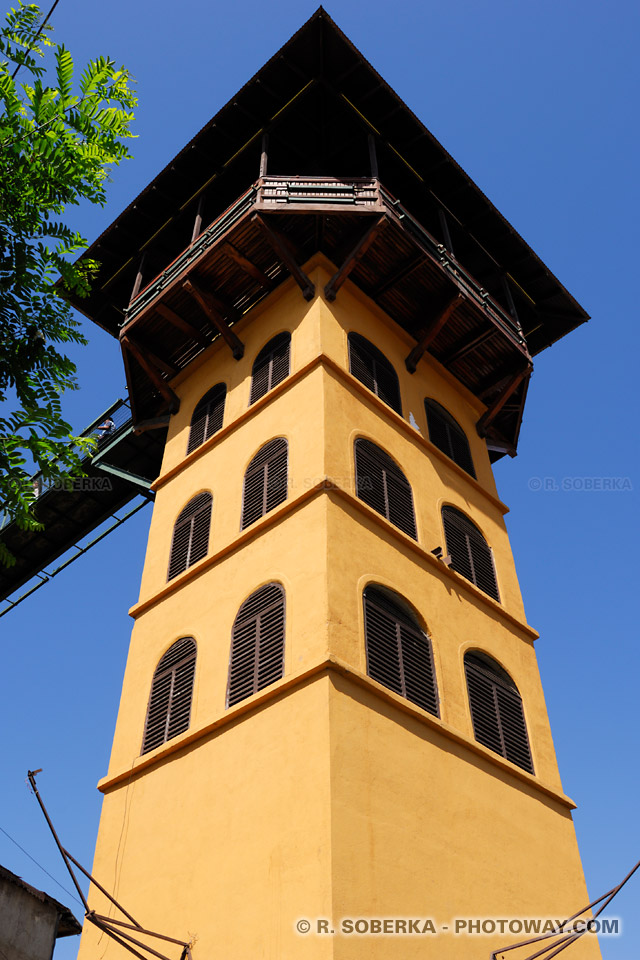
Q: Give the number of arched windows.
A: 12